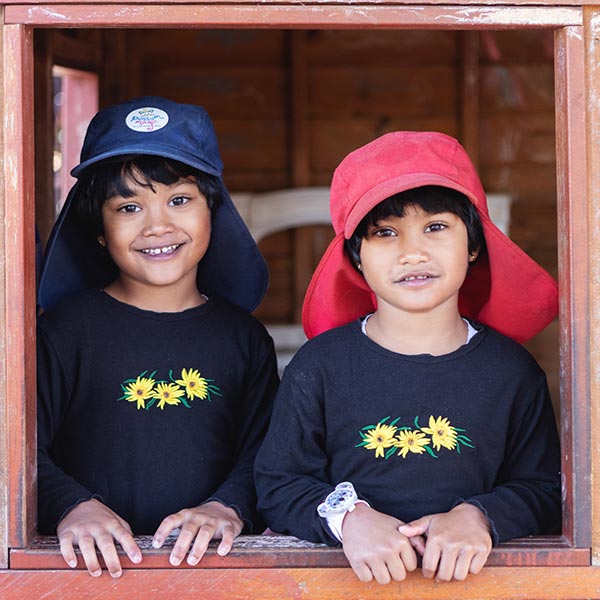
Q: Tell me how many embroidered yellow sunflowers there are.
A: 6